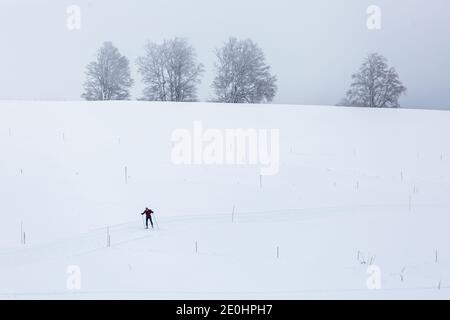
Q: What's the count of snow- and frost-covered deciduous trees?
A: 4